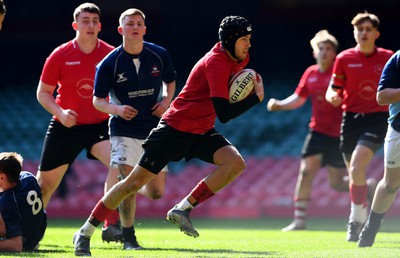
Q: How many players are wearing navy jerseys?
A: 3